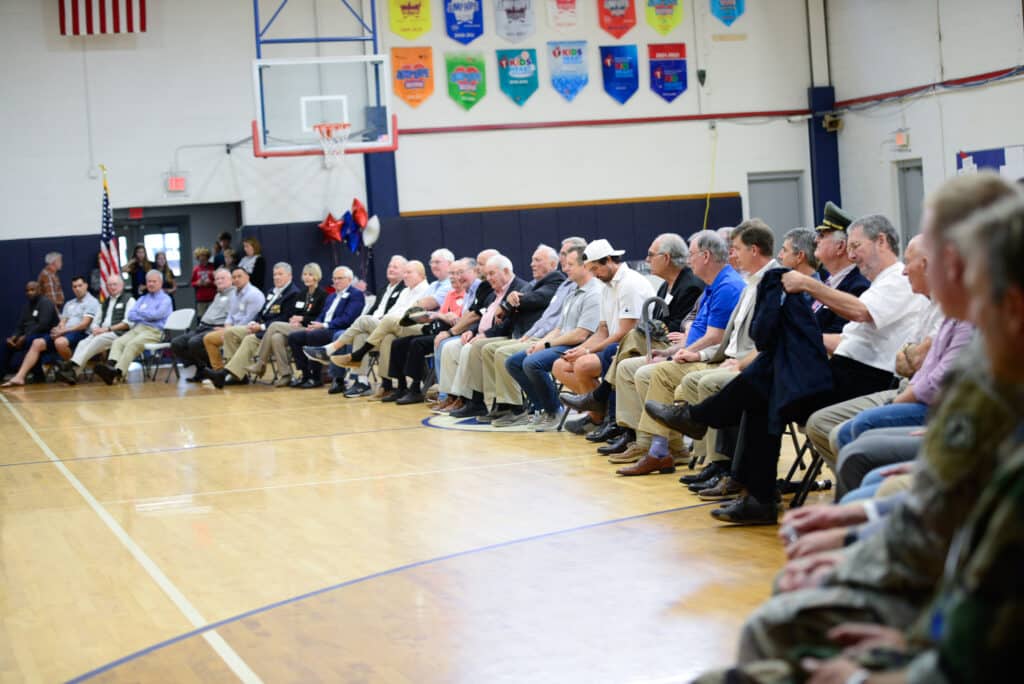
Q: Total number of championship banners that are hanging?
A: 13